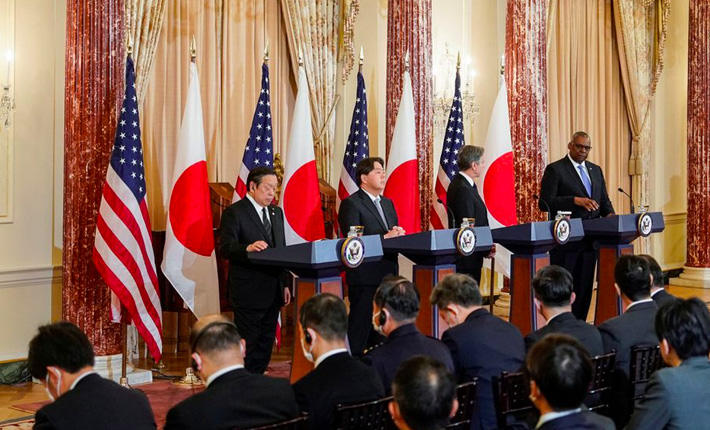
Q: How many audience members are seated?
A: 11